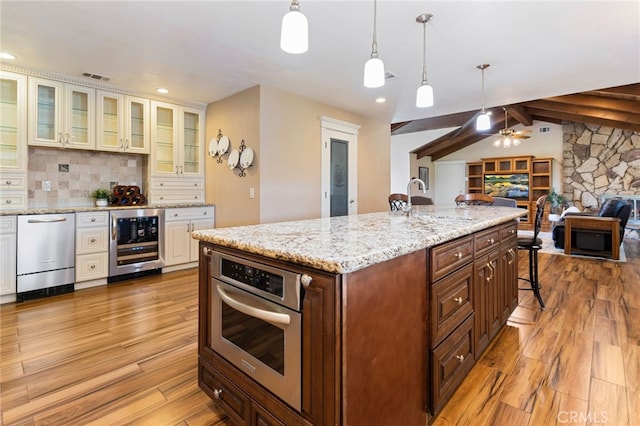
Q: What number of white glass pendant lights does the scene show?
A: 4